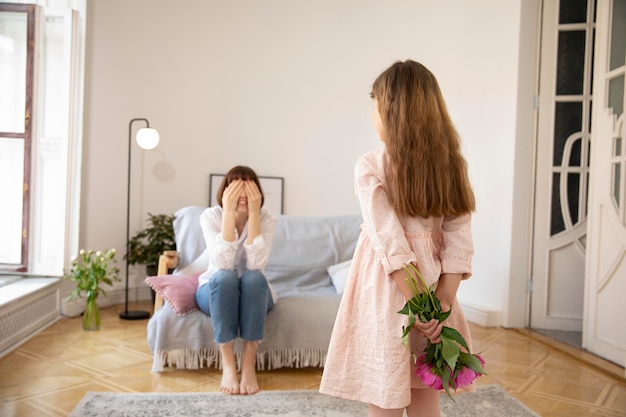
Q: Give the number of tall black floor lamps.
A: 1